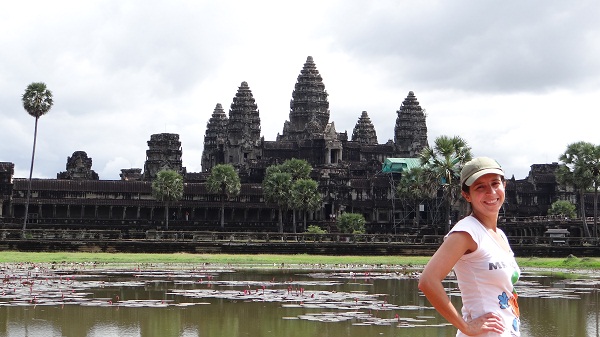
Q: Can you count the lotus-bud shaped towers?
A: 5